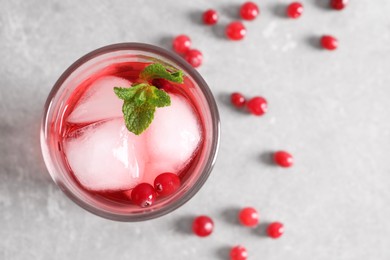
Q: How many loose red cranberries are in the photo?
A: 15